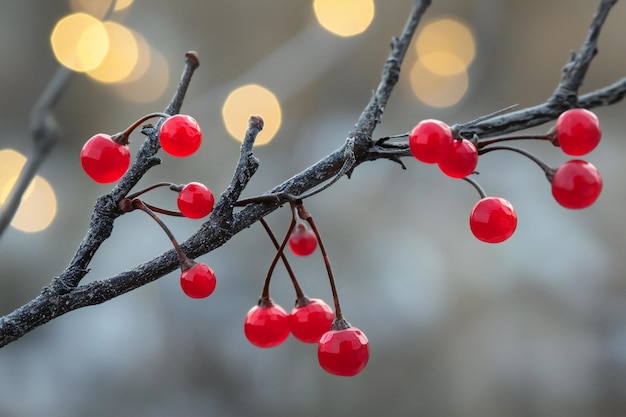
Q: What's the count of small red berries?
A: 13